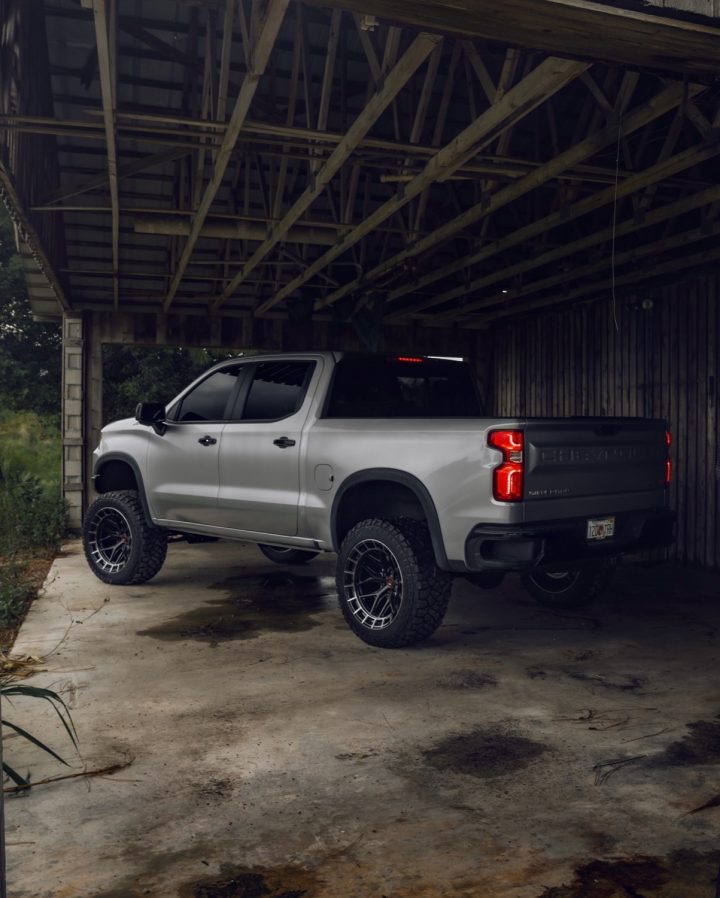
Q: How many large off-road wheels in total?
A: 4